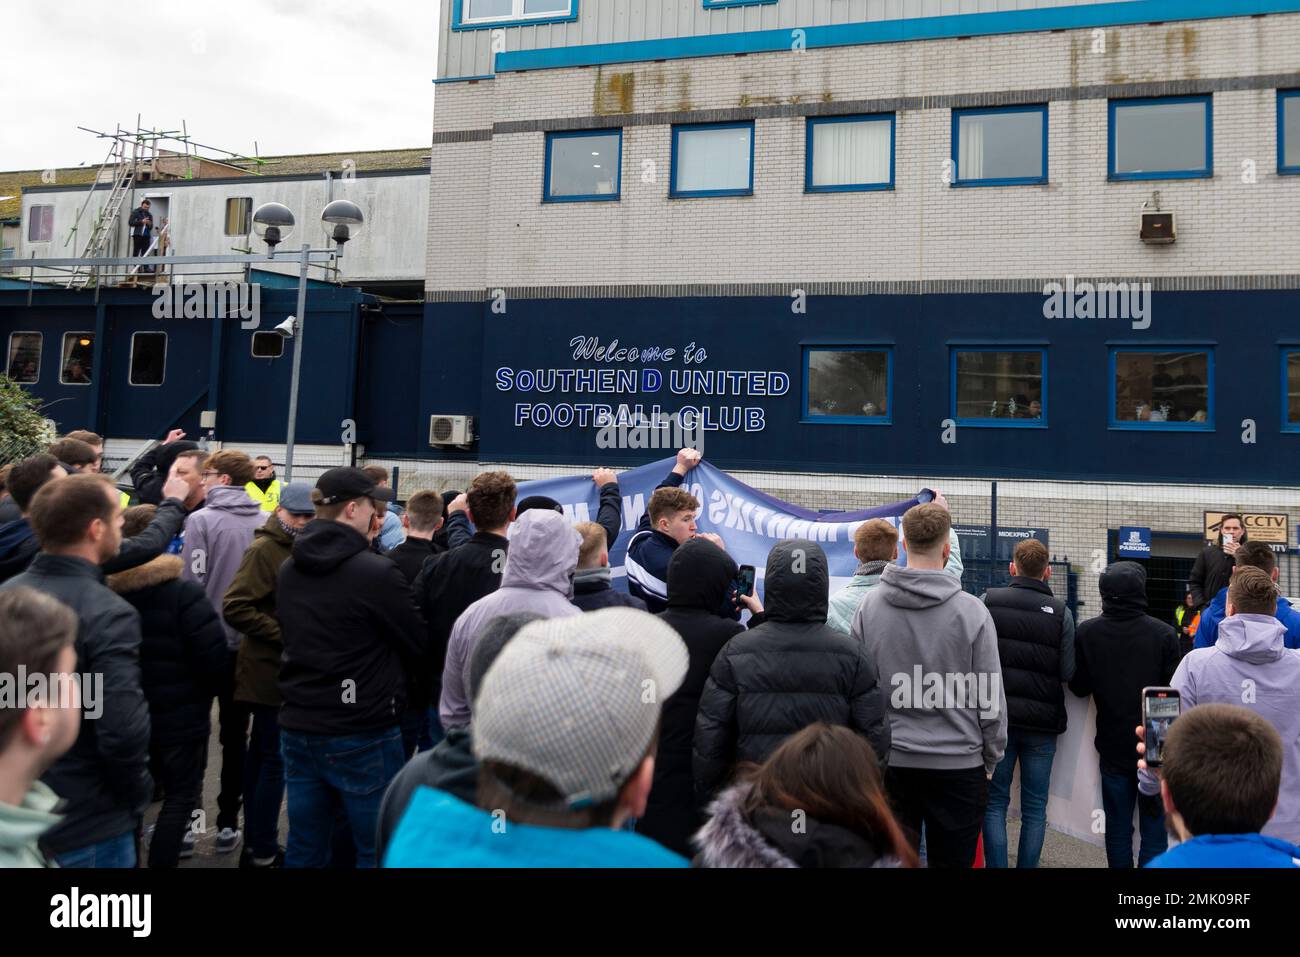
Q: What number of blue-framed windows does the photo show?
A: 12